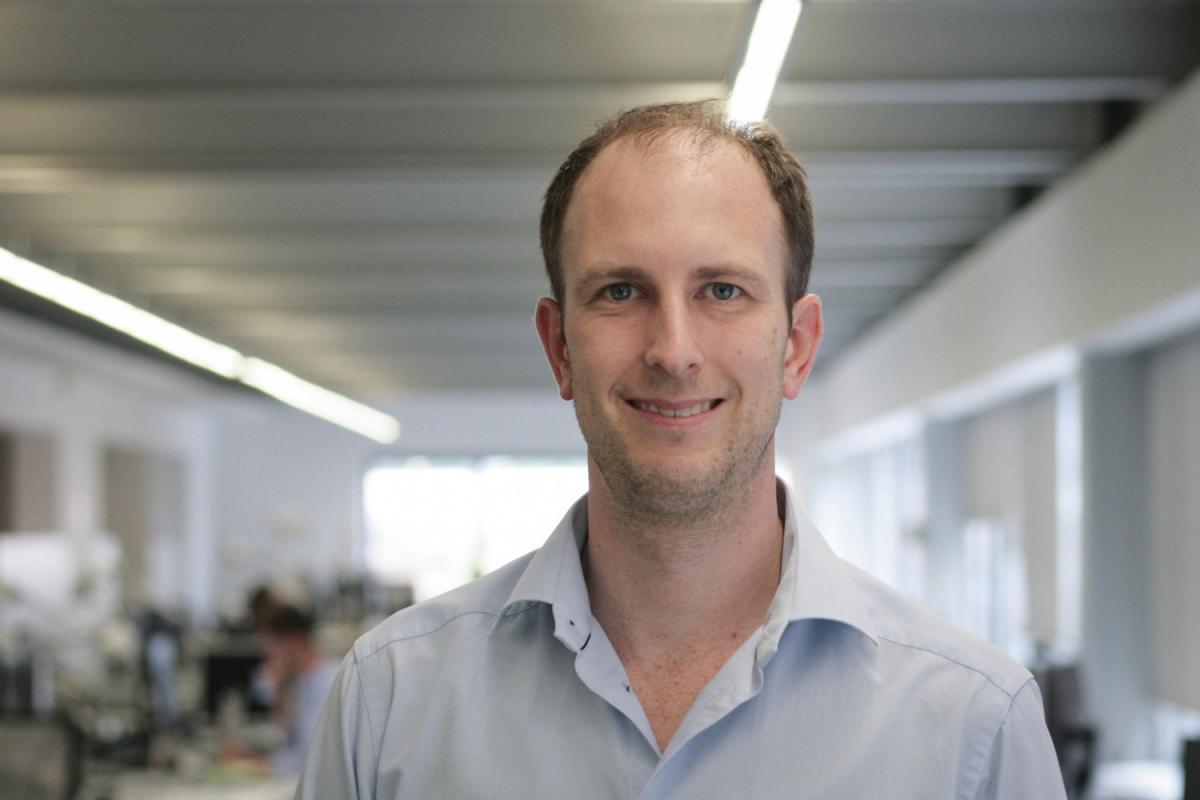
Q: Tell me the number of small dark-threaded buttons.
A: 2